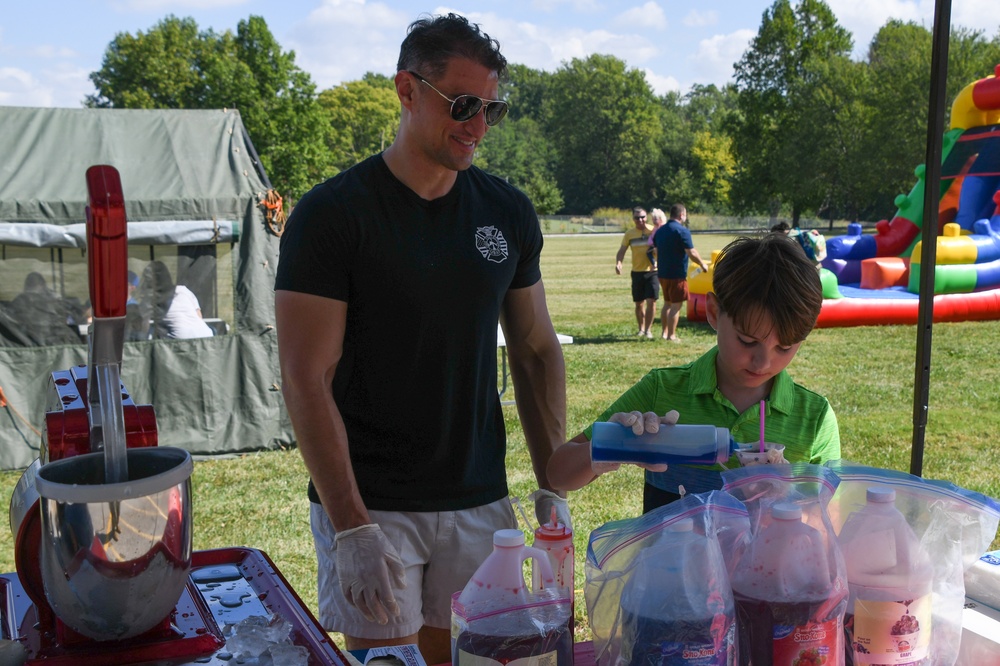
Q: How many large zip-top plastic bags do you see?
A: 4